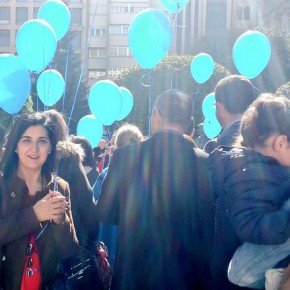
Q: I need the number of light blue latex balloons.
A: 13